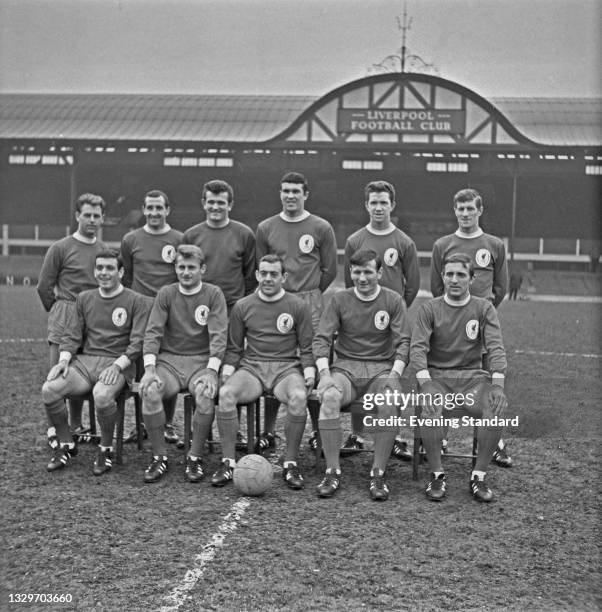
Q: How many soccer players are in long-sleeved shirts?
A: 11